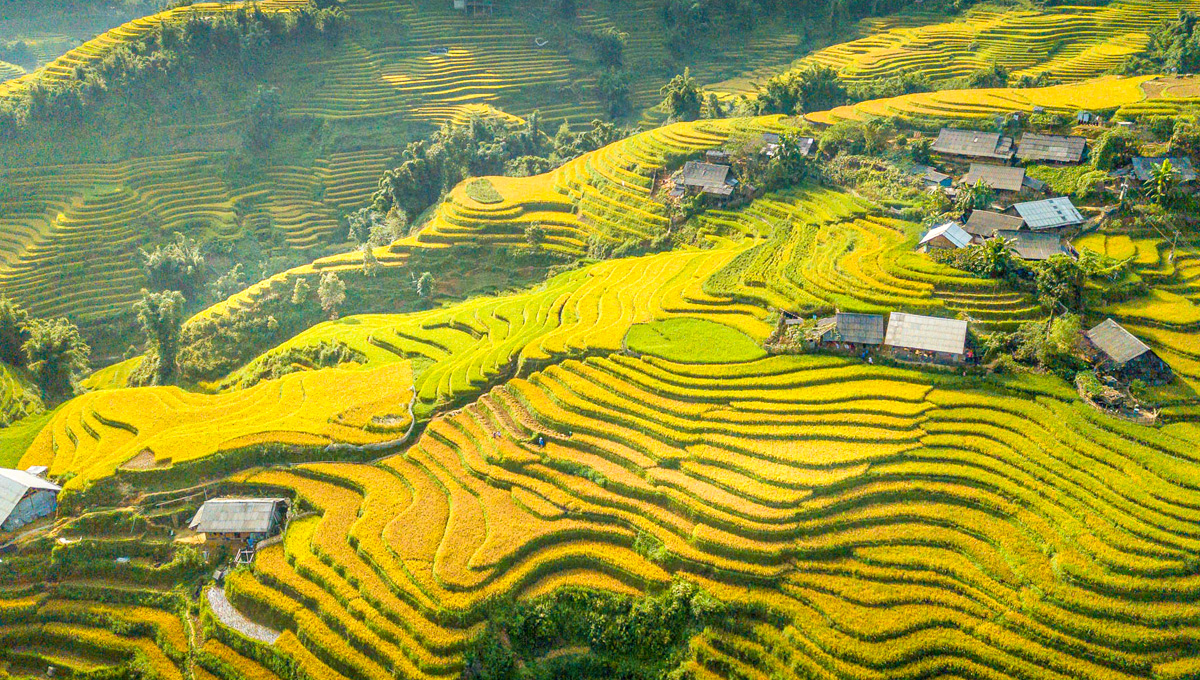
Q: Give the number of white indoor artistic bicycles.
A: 0